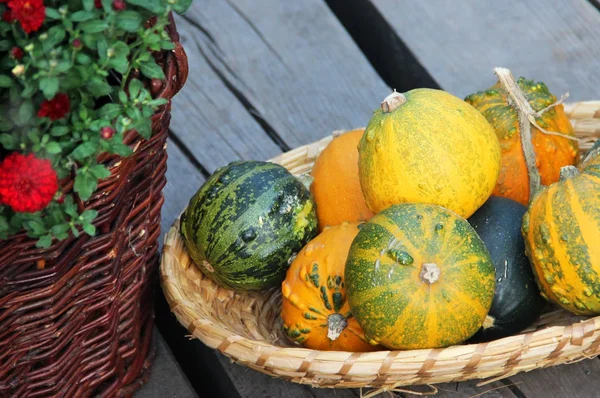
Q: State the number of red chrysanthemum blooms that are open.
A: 3